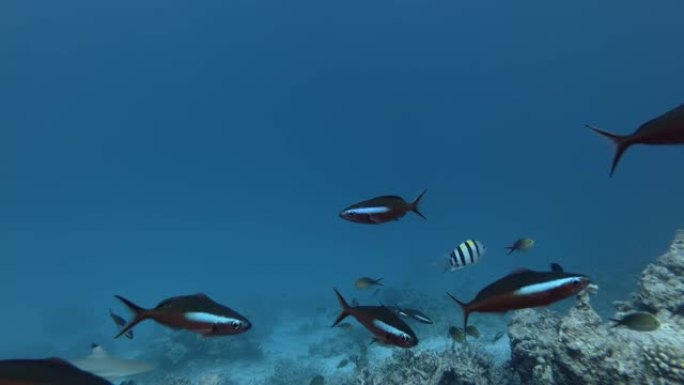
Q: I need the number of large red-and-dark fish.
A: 6